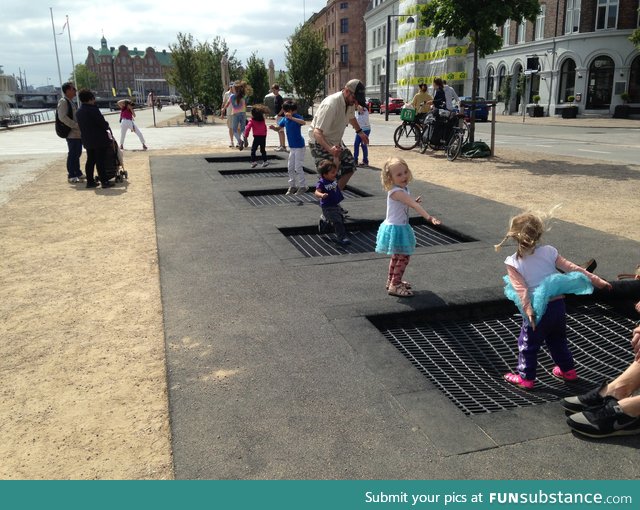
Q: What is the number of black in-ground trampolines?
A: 5